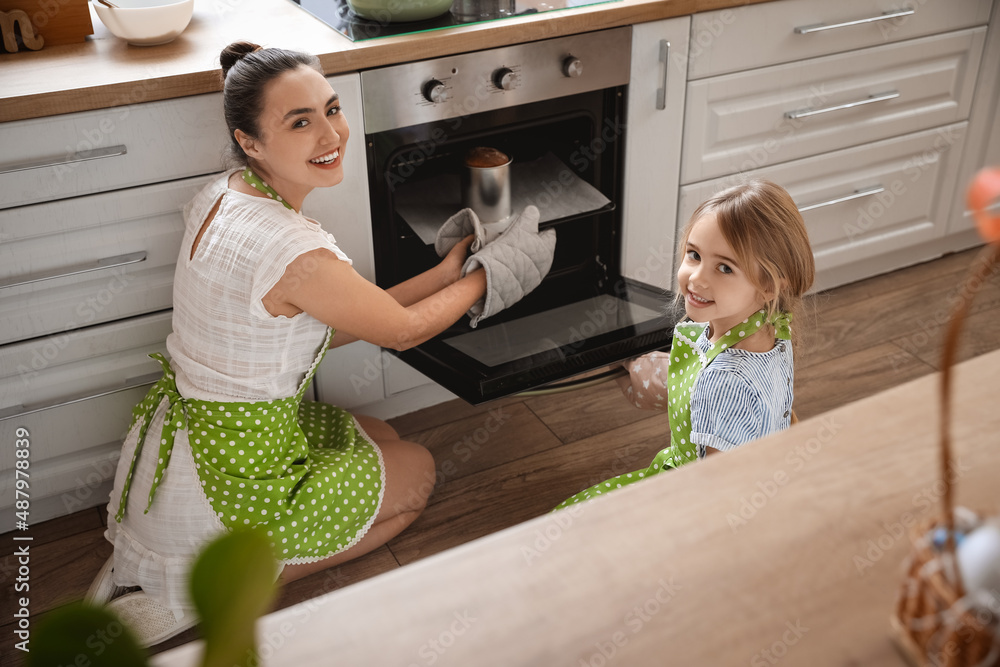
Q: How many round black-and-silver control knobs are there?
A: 3